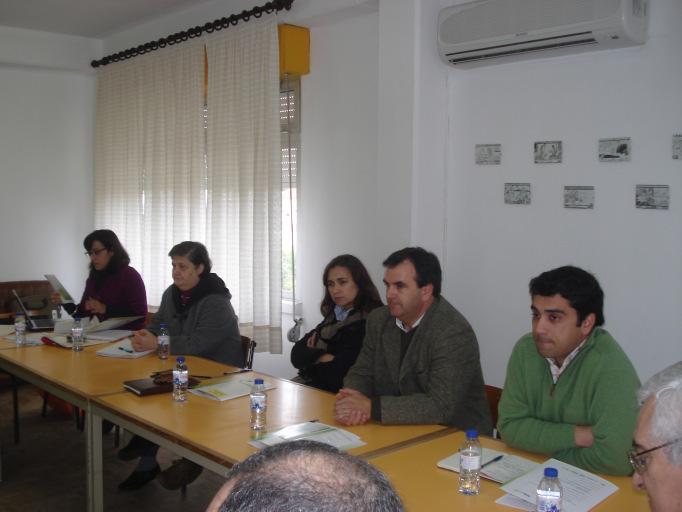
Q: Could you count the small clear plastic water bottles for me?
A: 7